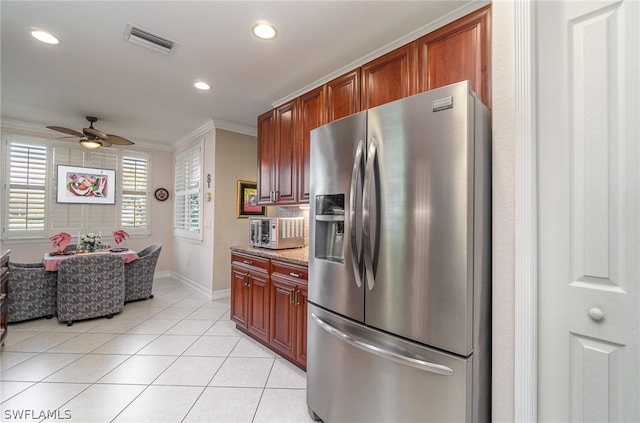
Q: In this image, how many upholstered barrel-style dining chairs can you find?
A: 4